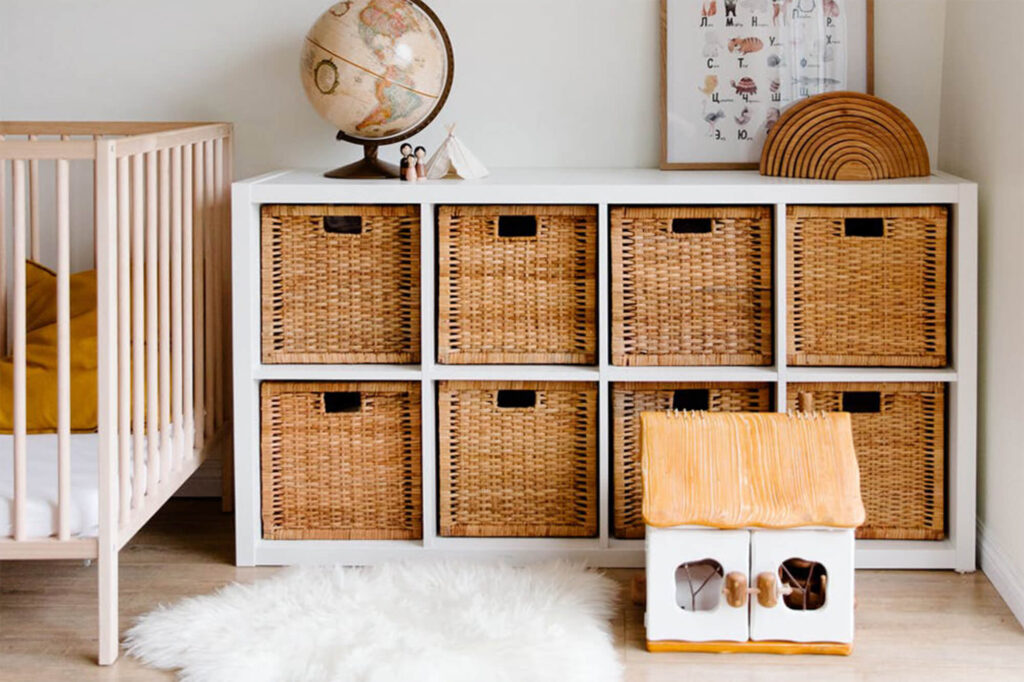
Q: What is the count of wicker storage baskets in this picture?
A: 8